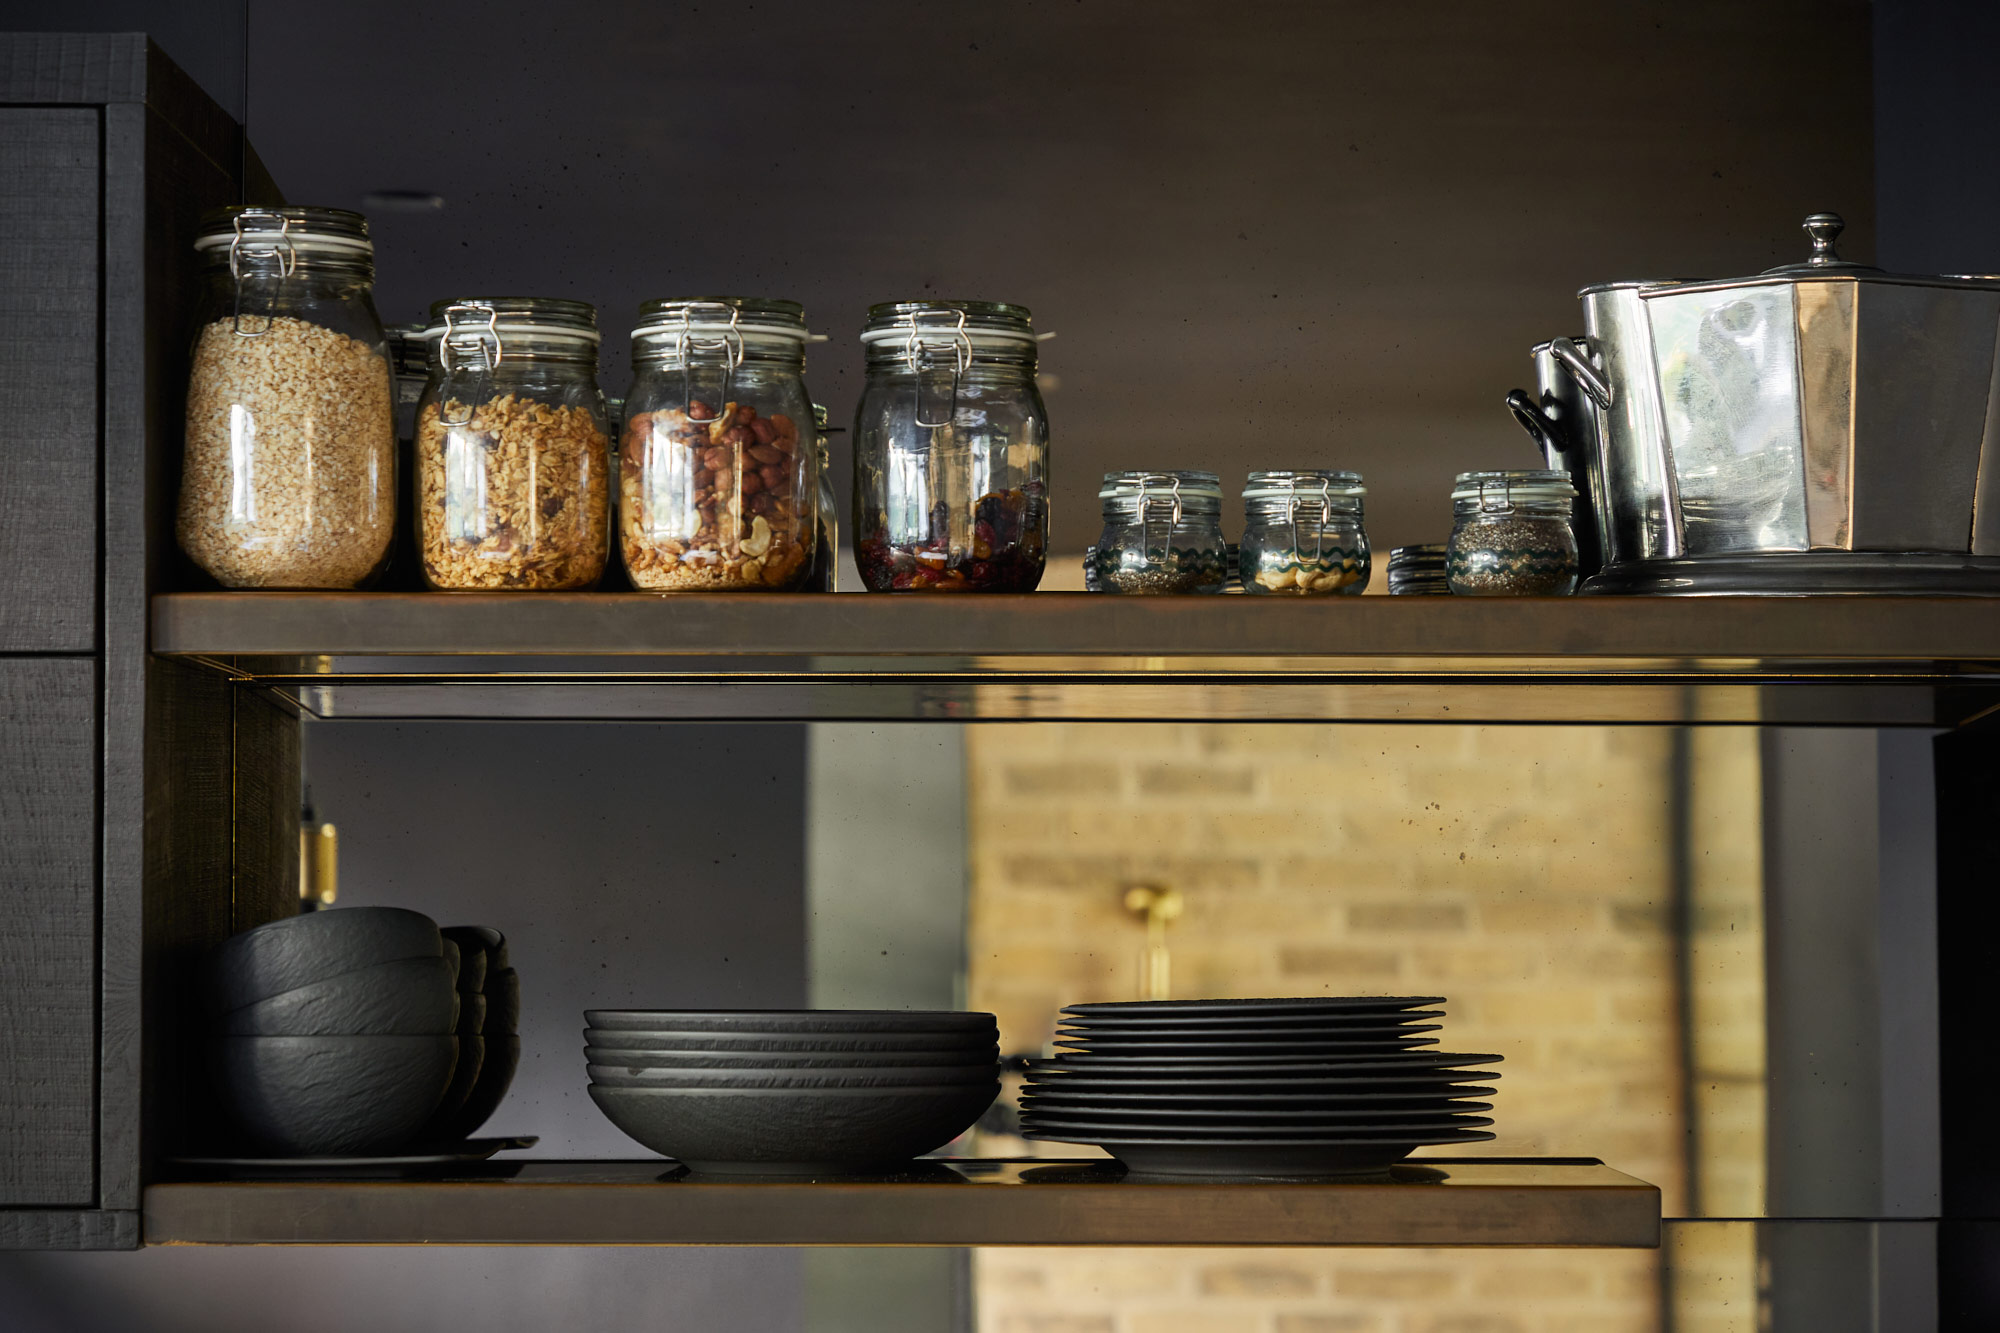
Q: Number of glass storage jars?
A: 7